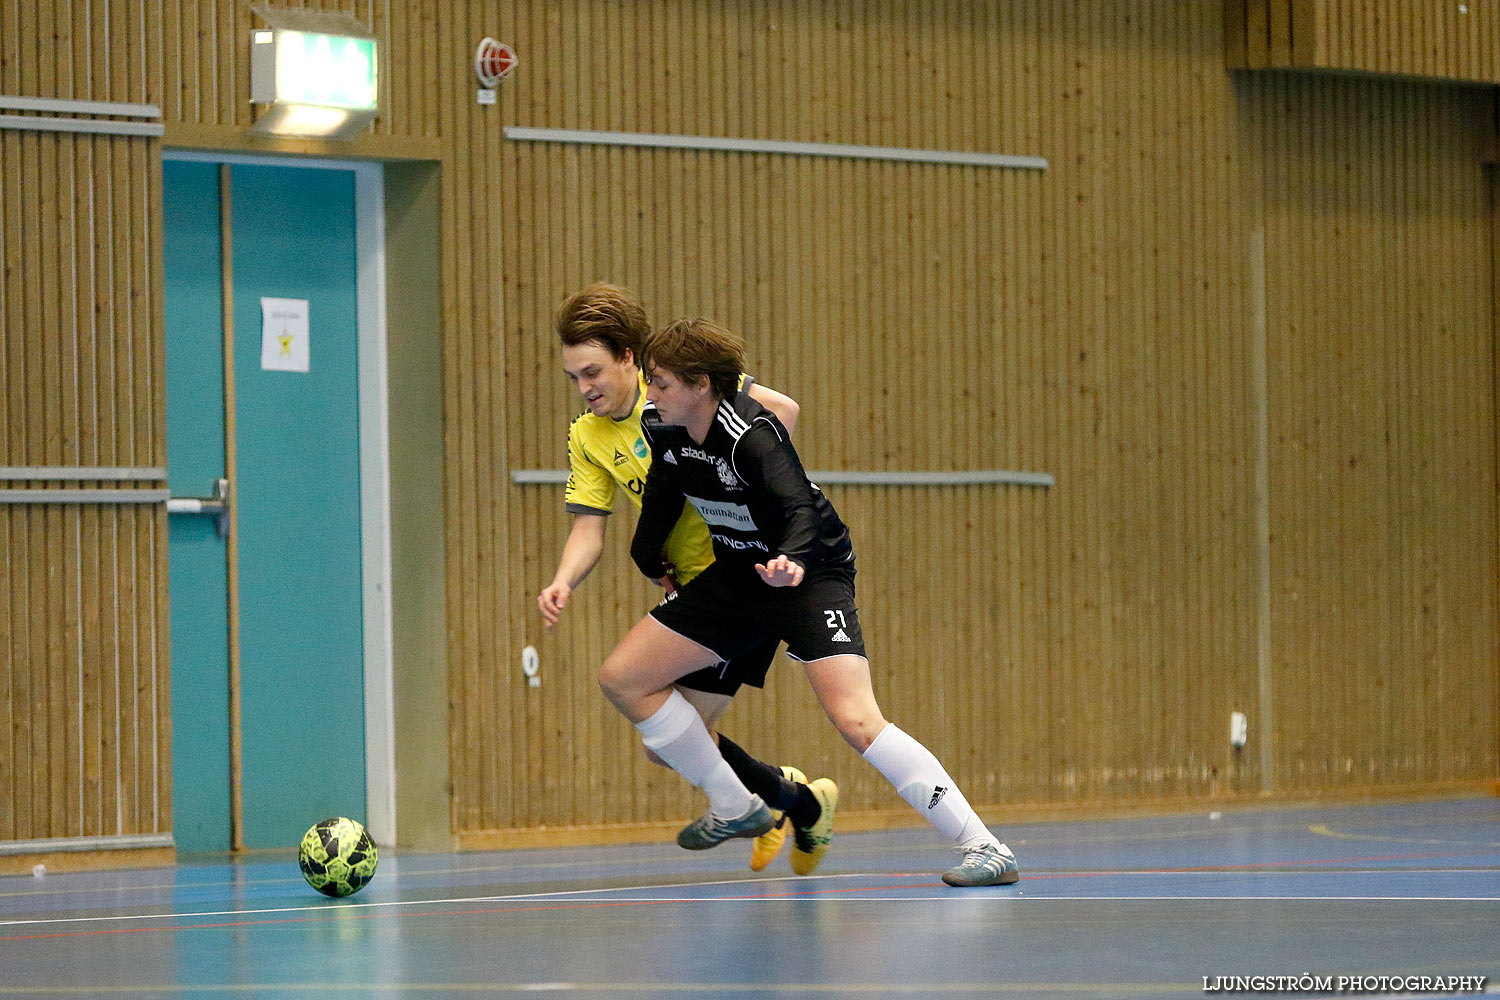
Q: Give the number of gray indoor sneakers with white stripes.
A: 2